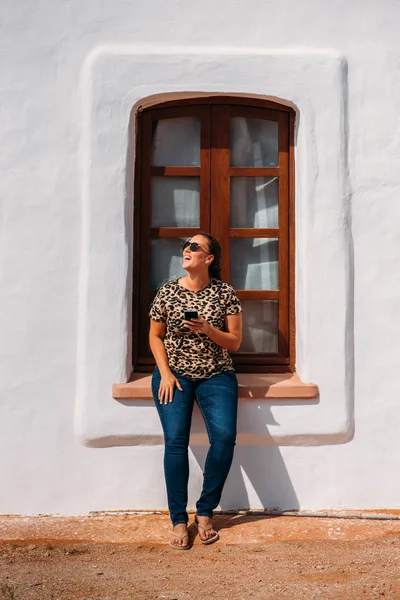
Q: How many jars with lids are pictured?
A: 0